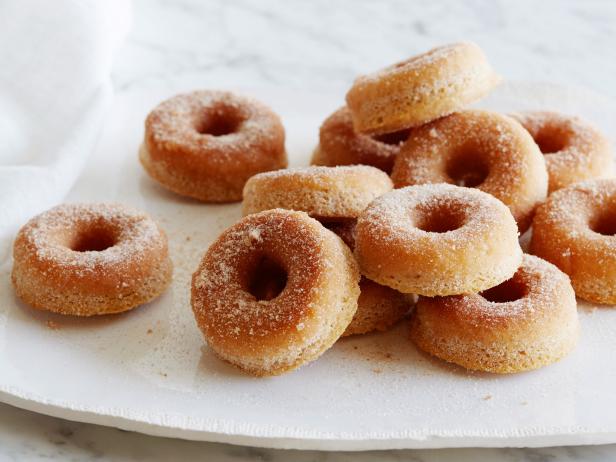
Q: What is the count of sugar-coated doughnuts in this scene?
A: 12